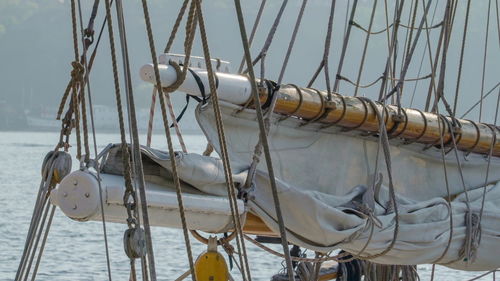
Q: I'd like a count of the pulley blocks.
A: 3